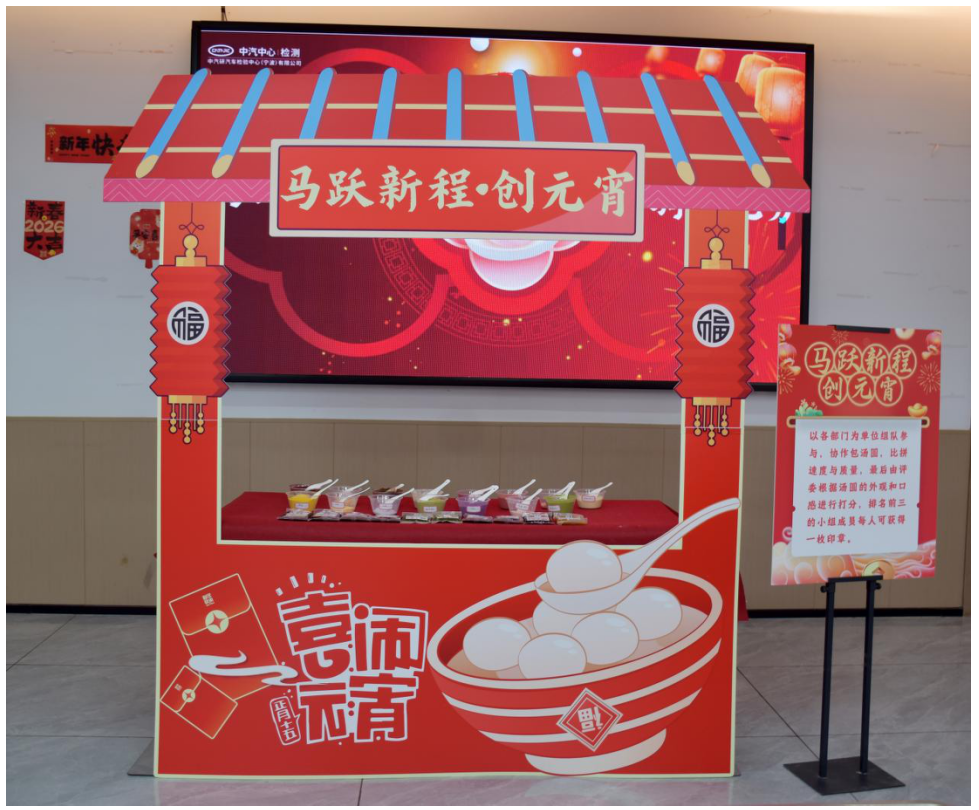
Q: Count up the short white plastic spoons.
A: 15